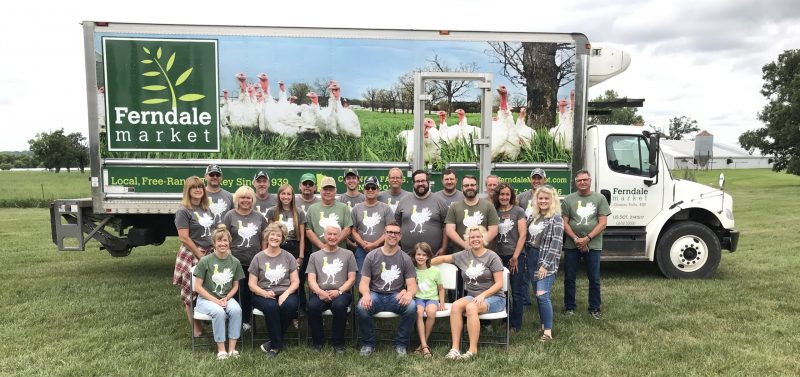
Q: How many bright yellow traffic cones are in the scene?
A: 0